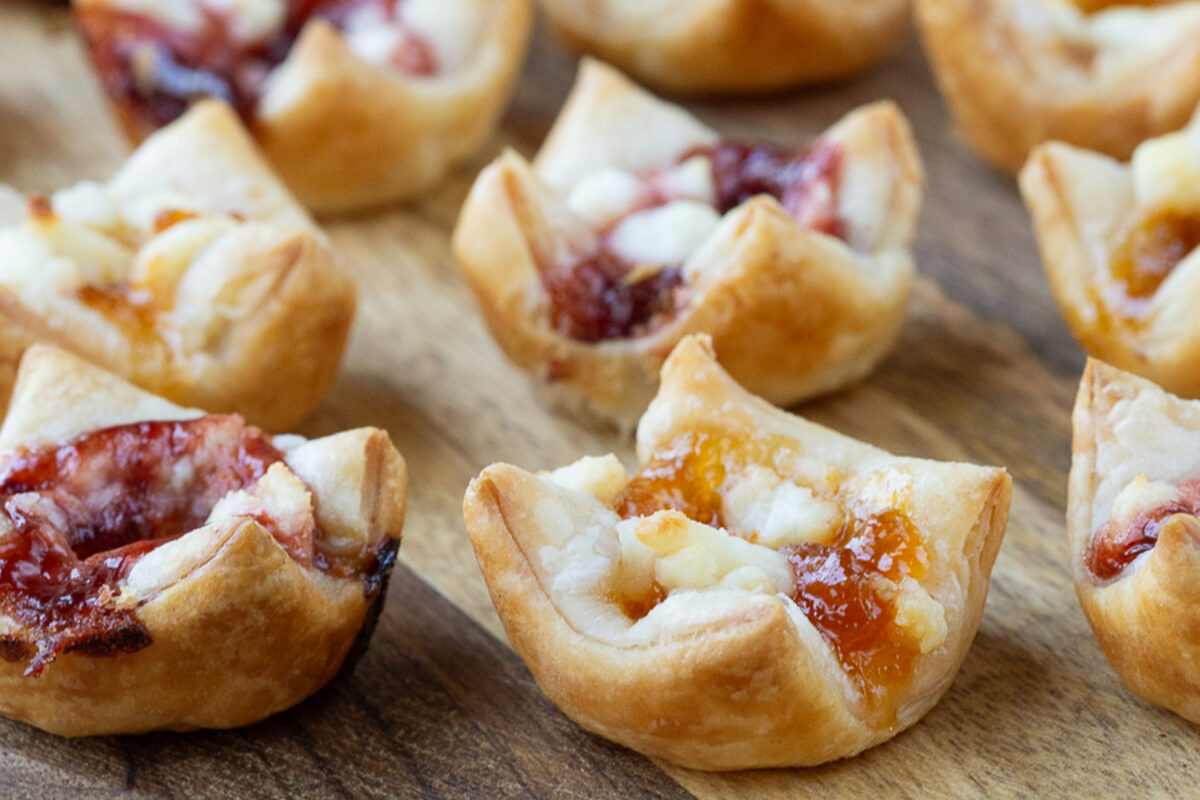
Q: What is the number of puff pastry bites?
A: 9